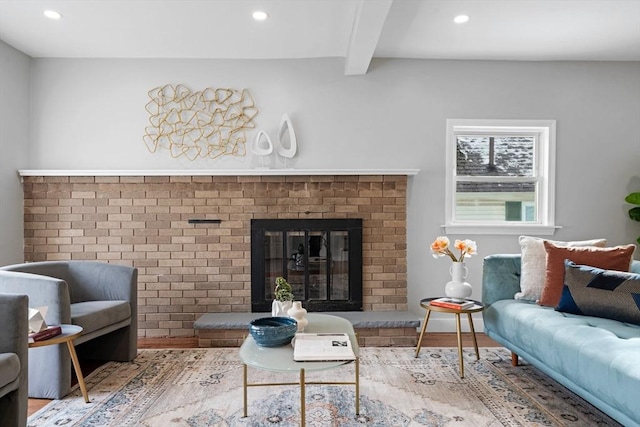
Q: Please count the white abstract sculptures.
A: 2